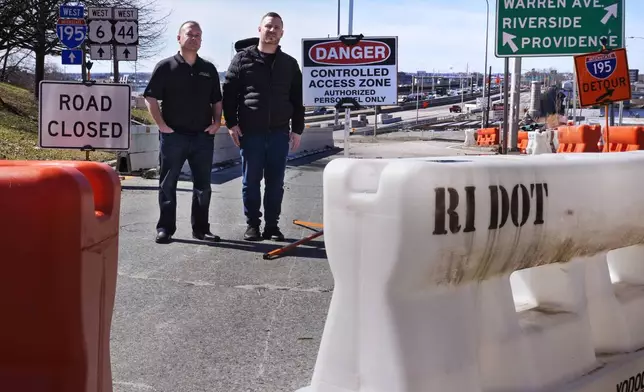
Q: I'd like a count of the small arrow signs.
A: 3